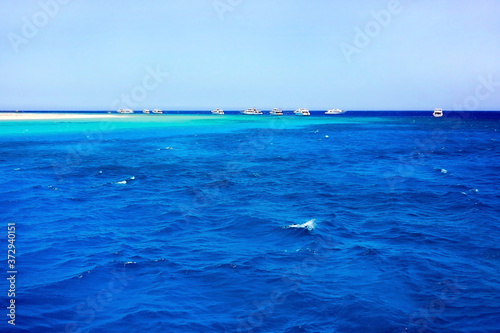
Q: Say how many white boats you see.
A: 9